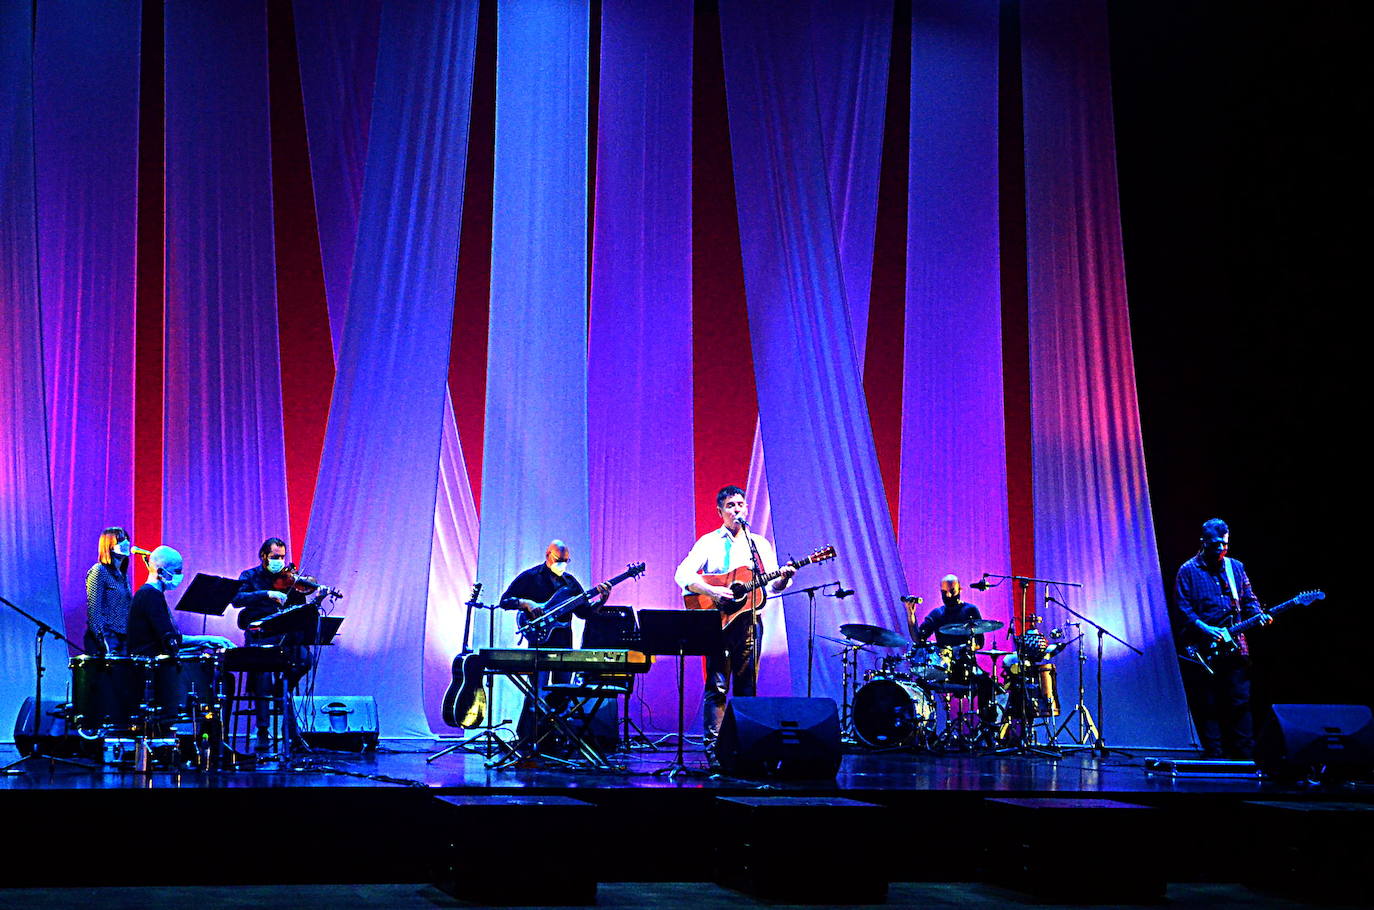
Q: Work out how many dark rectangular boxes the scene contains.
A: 4